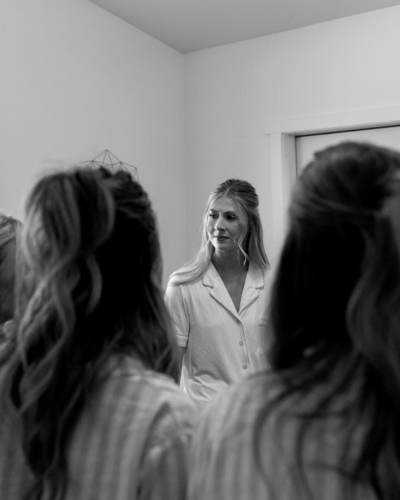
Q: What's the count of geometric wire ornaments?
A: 1